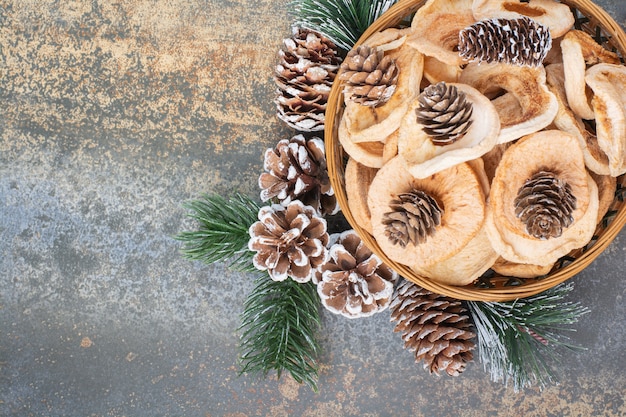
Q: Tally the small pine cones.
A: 5